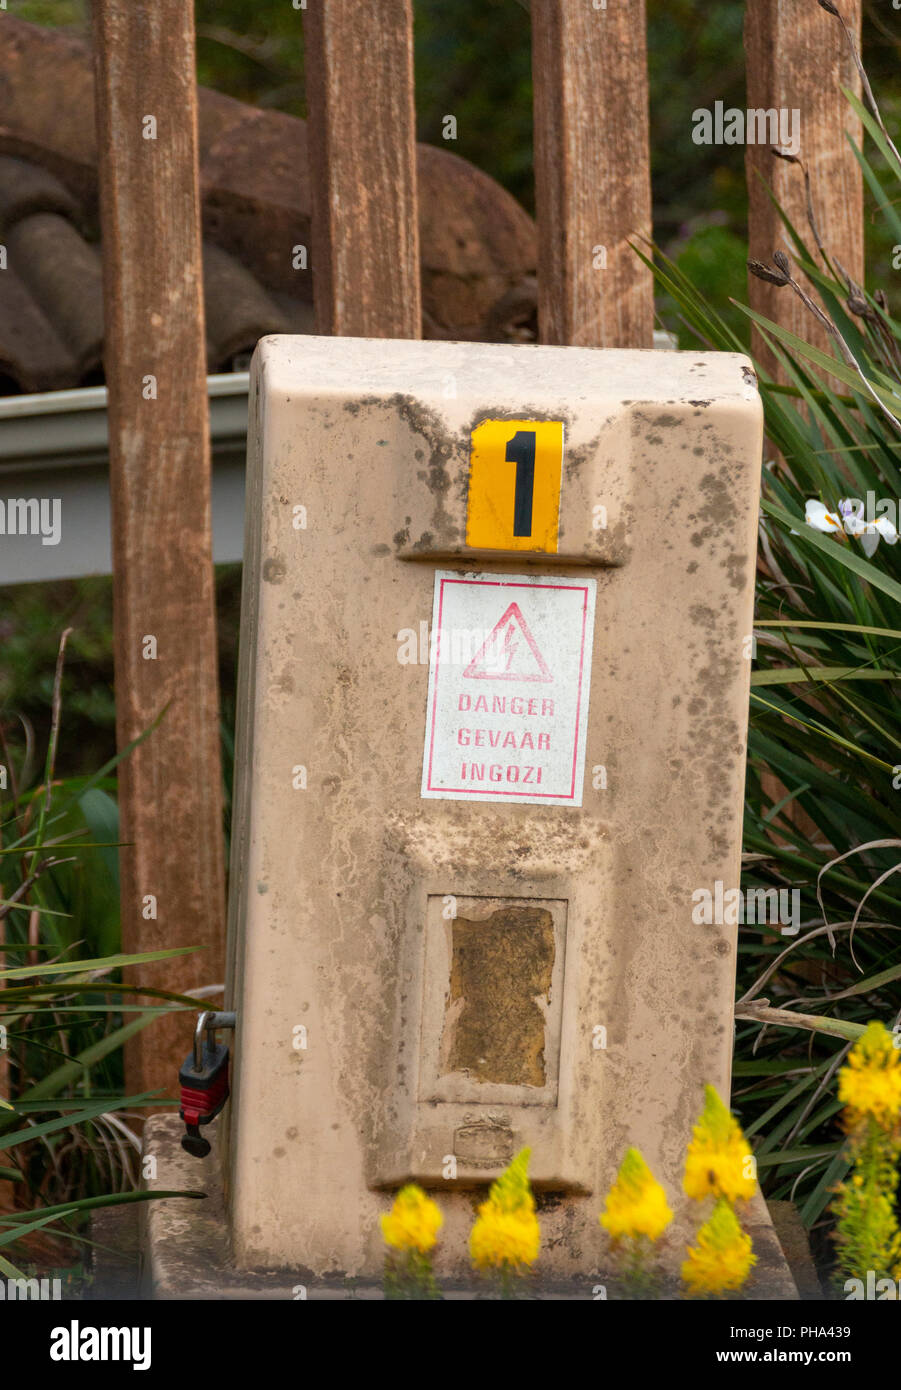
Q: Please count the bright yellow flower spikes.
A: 6